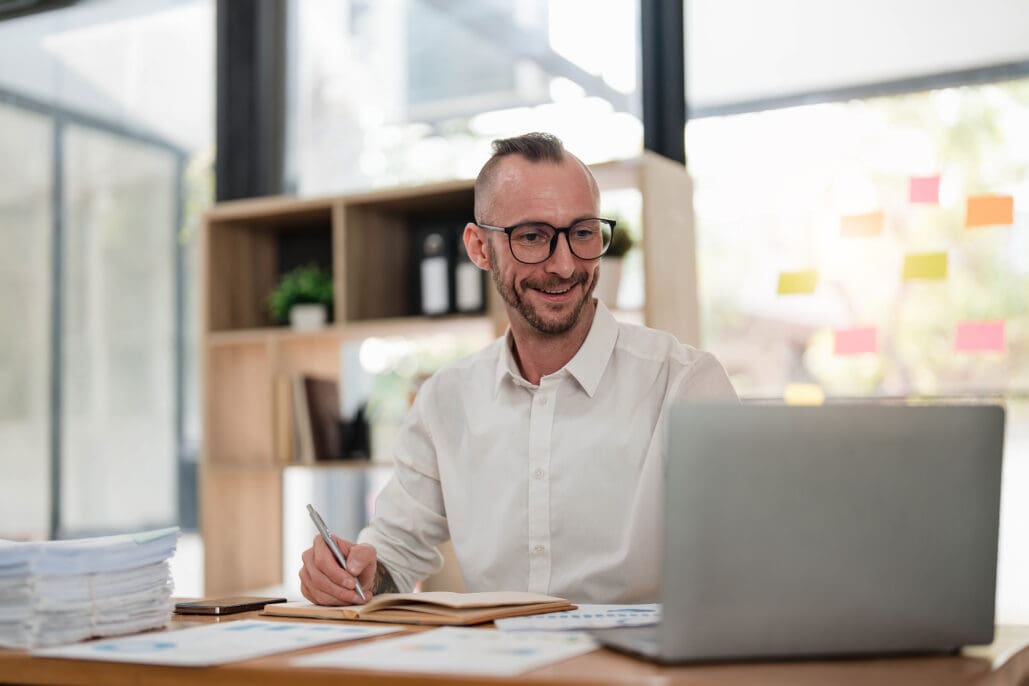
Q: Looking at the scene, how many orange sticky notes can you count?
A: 2